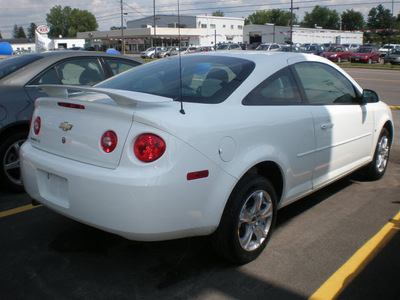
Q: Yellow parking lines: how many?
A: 2